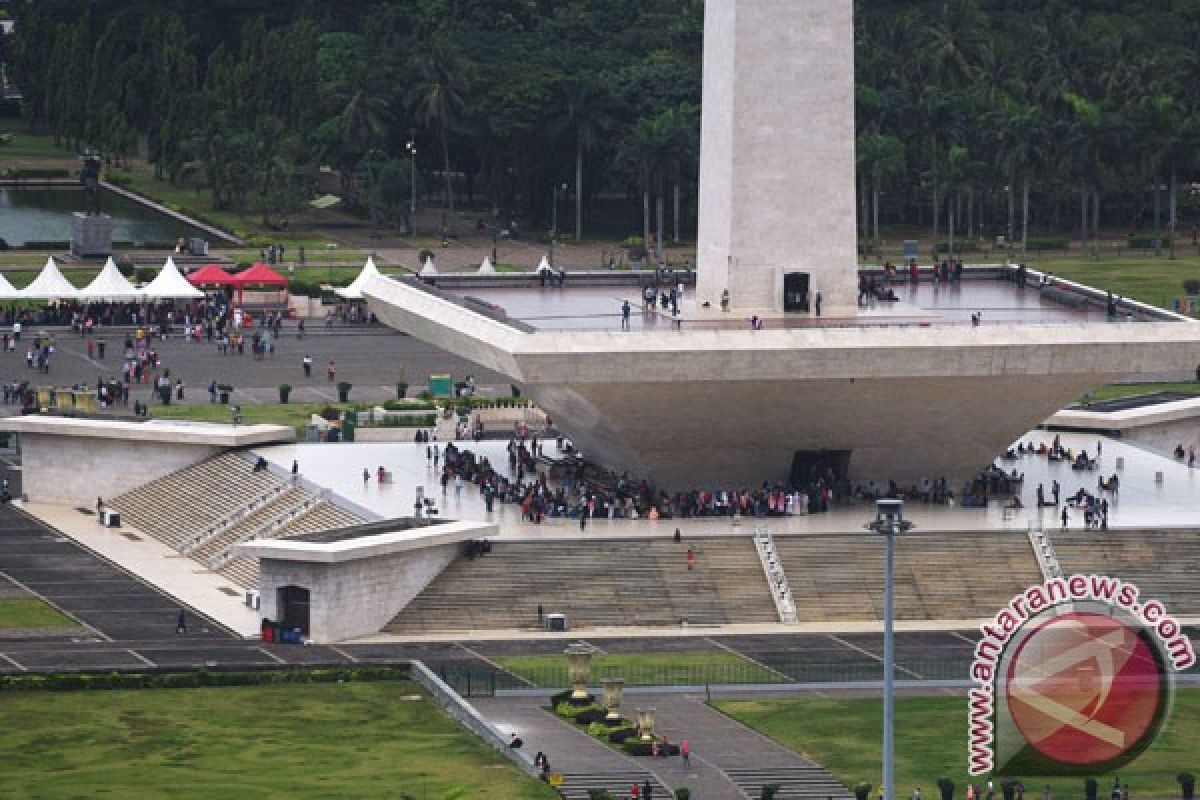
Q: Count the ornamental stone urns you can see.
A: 3